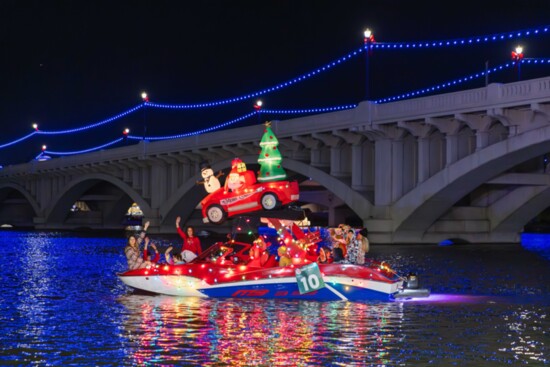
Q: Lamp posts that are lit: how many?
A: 7